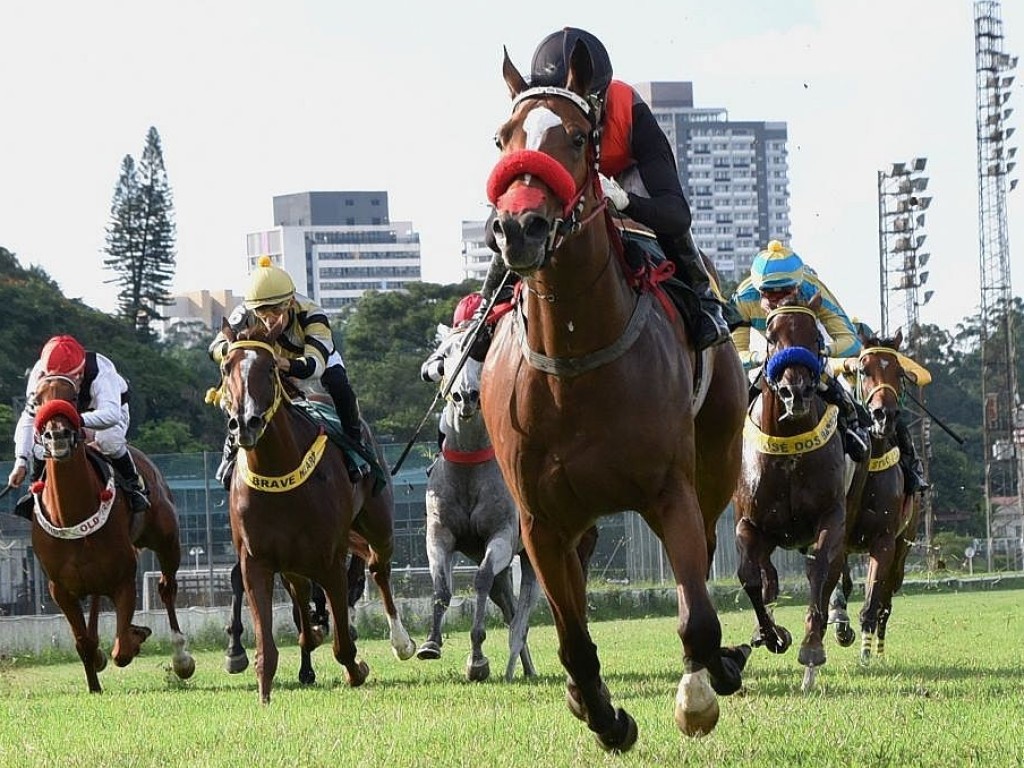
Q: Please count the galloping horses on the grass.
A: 6